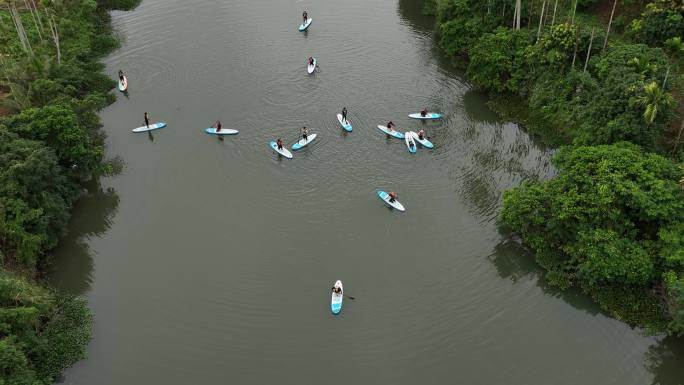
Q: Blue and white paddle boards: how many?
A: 13